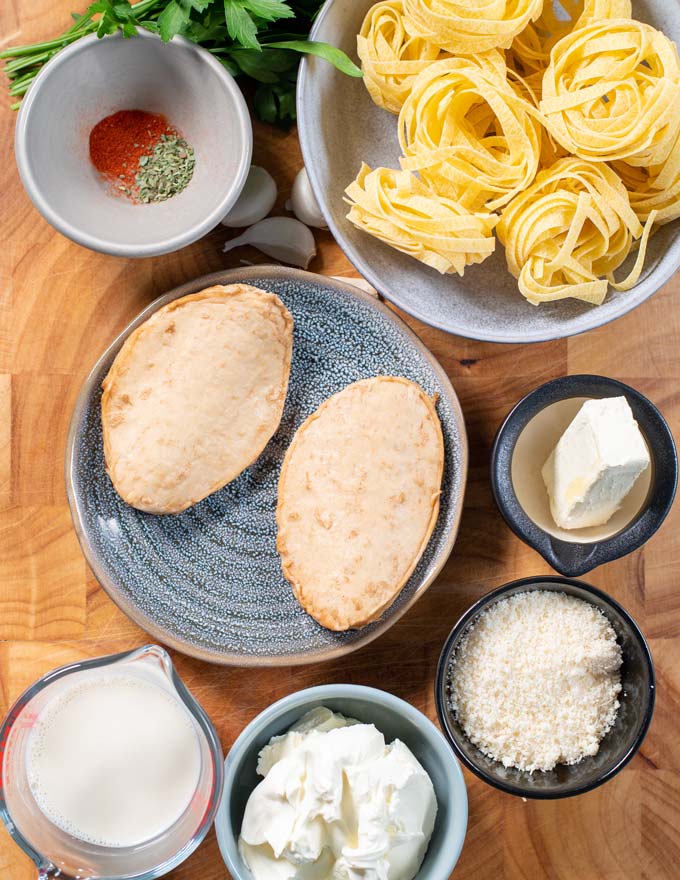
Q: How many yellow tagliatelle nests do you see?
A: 8